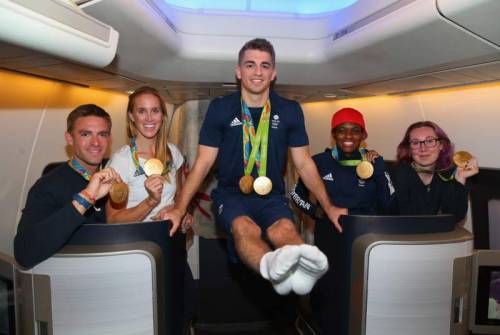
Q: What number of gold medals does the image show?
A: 6